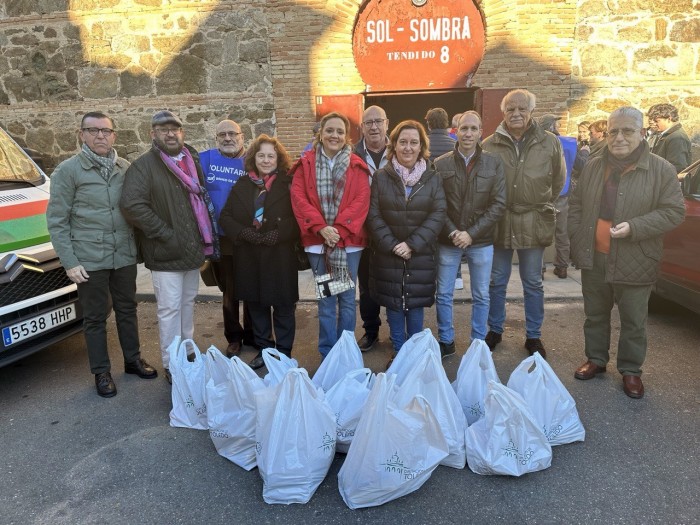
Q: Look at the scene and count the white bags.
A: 12